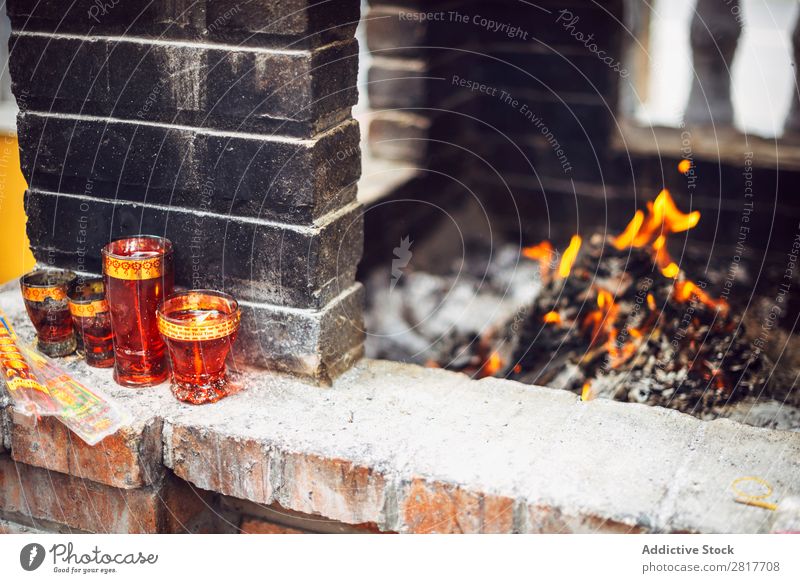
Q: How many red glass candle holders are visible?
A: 4